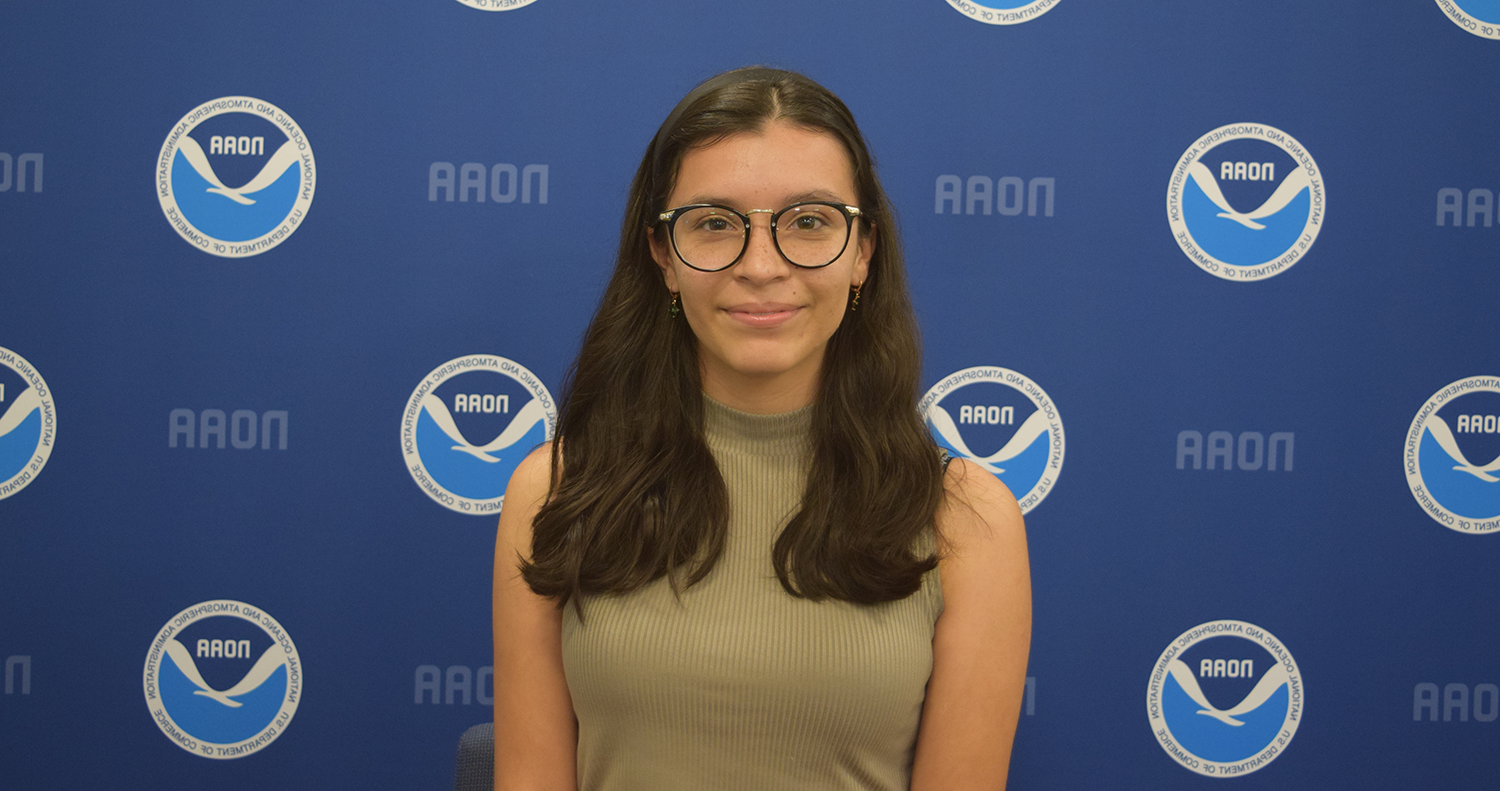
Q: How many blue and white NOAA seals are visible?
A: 11